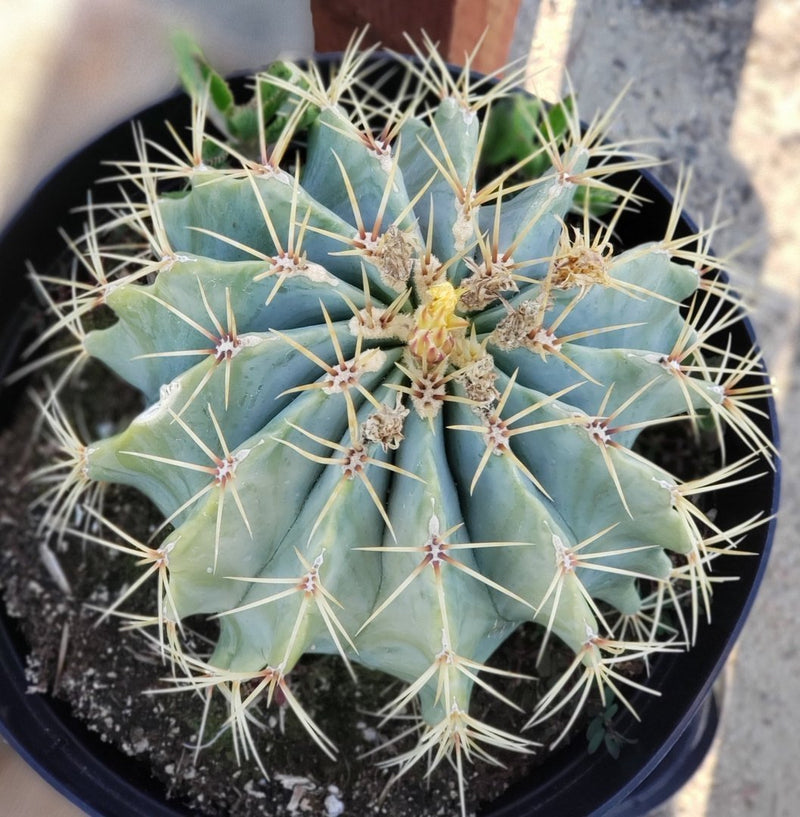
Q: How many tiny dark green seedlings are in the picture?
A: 1